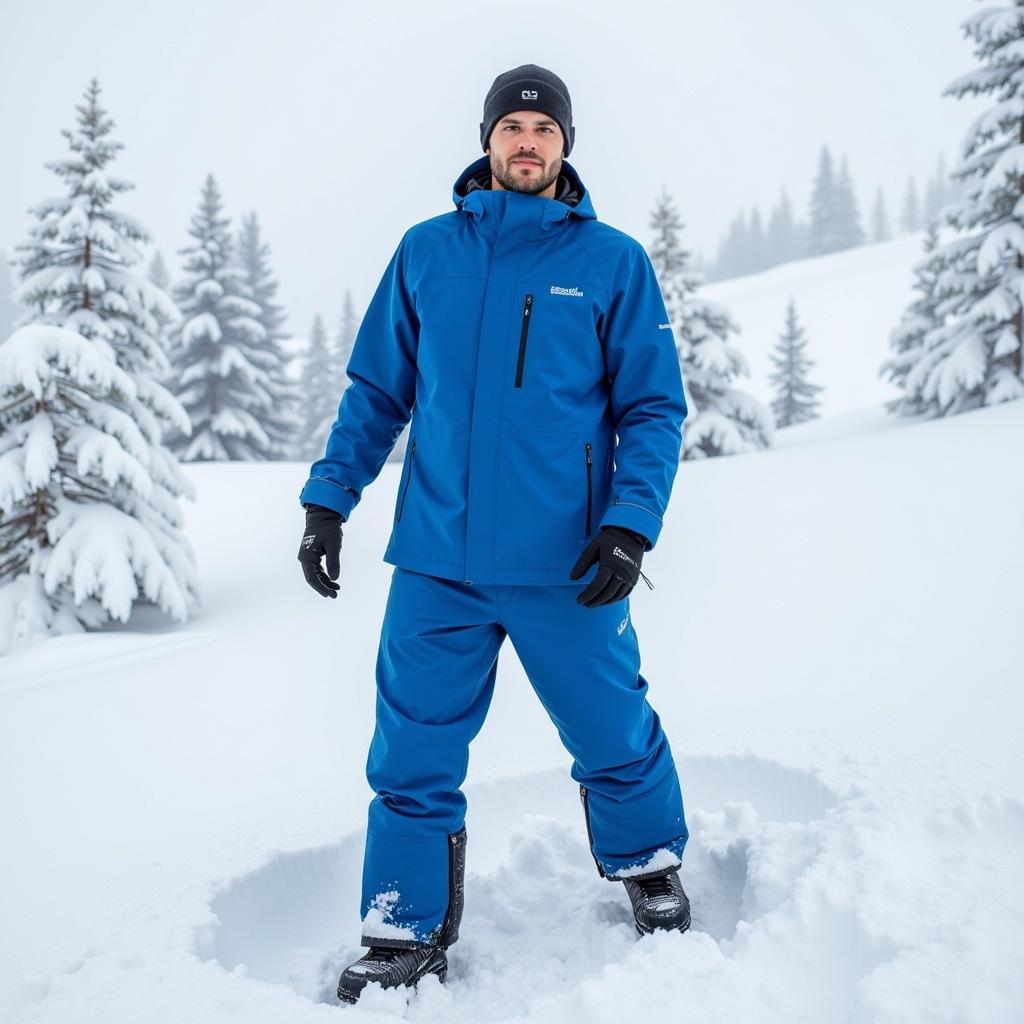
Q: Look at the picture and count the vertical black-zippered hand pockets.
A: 2